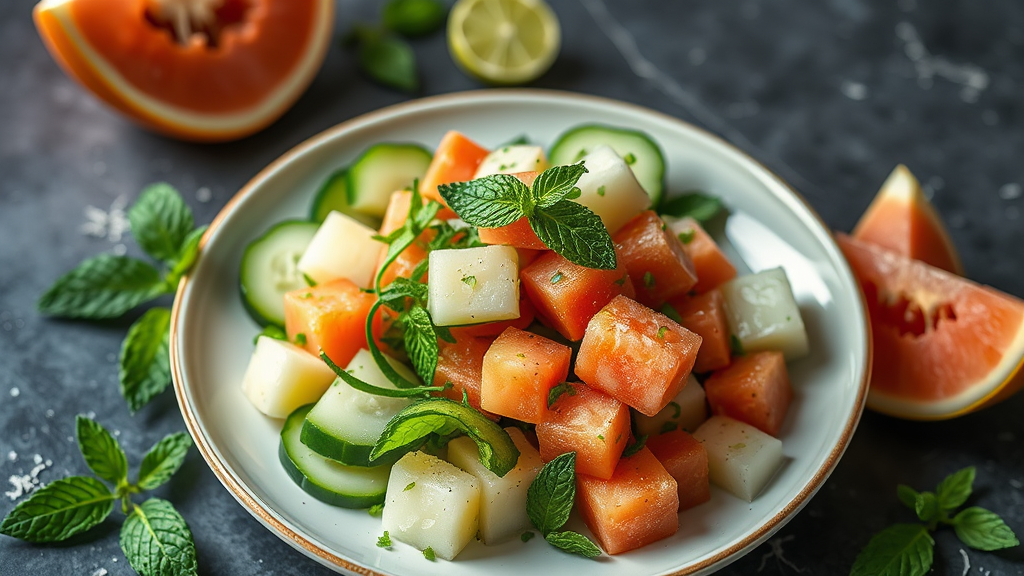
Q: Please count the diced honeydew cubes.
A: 10